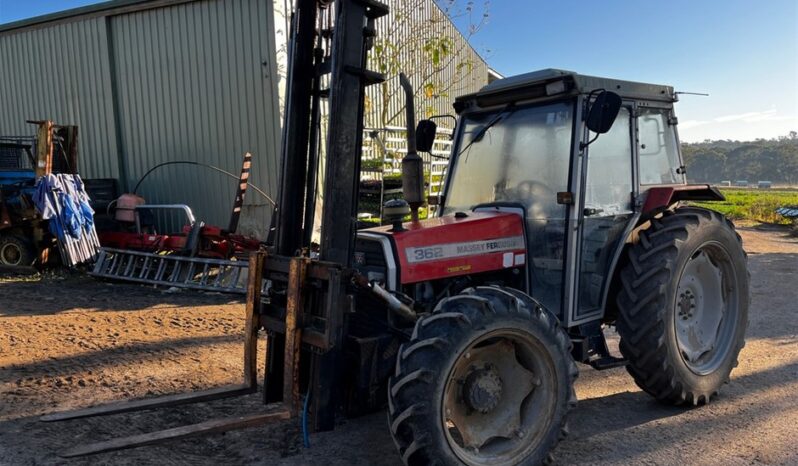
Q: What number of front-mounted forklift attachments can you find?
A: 1